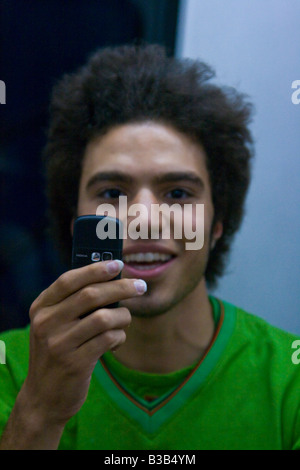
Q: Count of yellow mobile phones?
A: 0